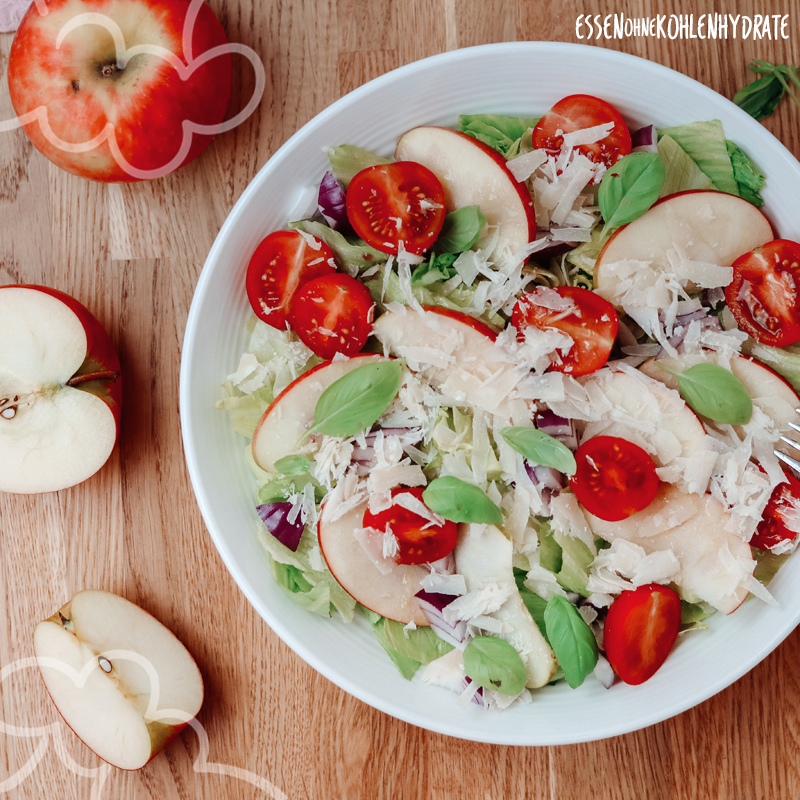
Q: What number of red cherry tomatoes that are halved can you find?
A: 10